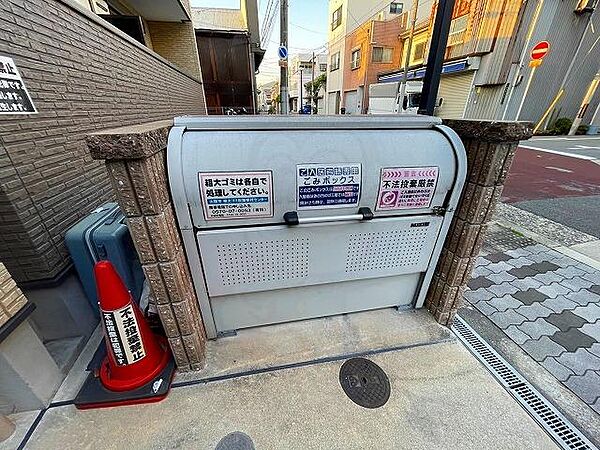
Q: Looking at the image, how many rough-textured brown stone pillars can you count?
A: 2